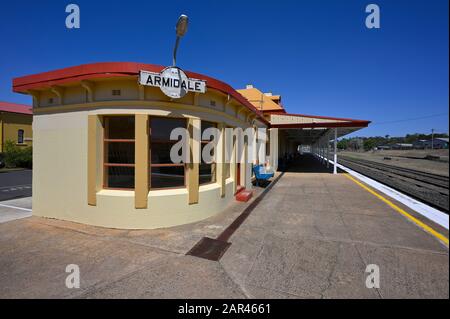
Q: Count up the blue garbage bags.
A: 0